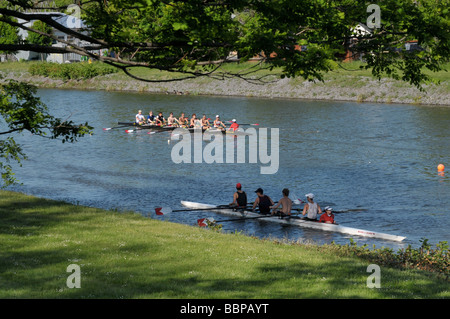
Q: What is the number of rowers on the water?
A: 14